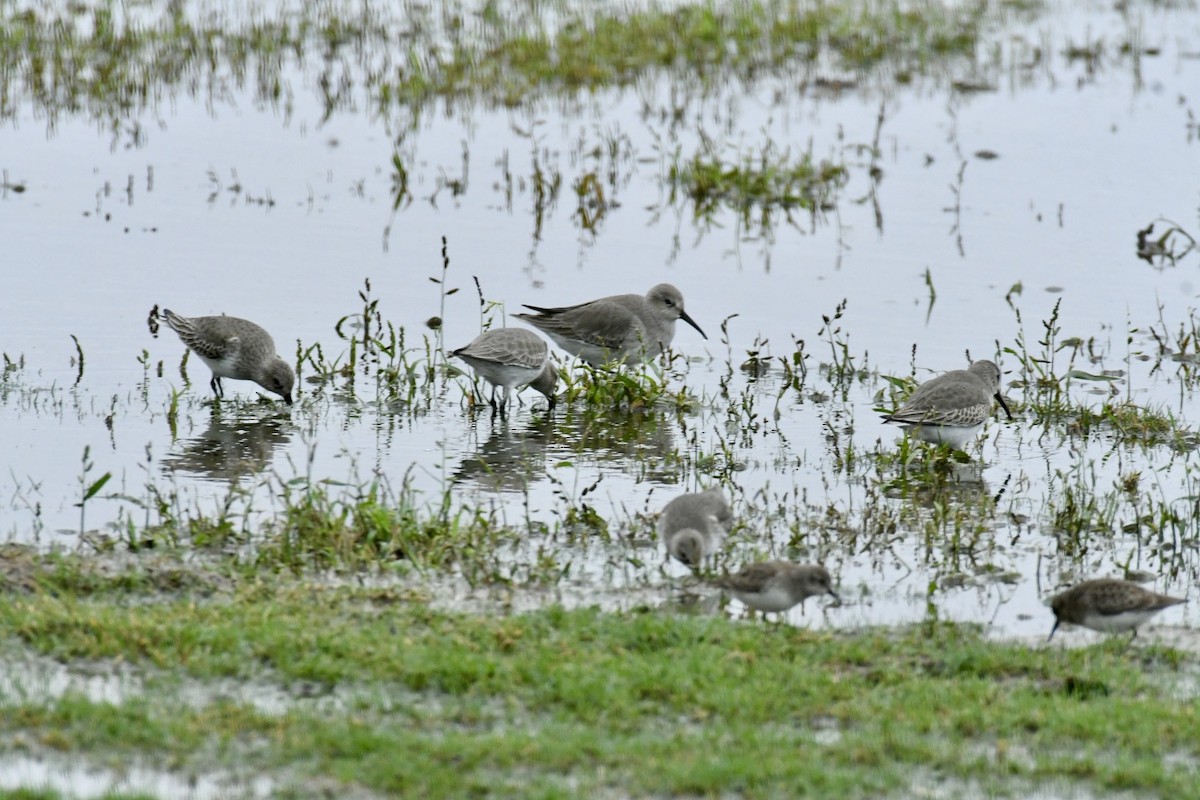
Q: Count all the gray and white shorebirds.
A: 7